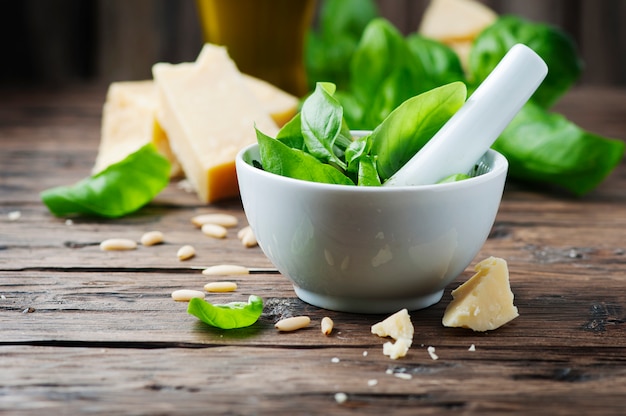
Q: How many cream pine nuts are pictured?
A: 12